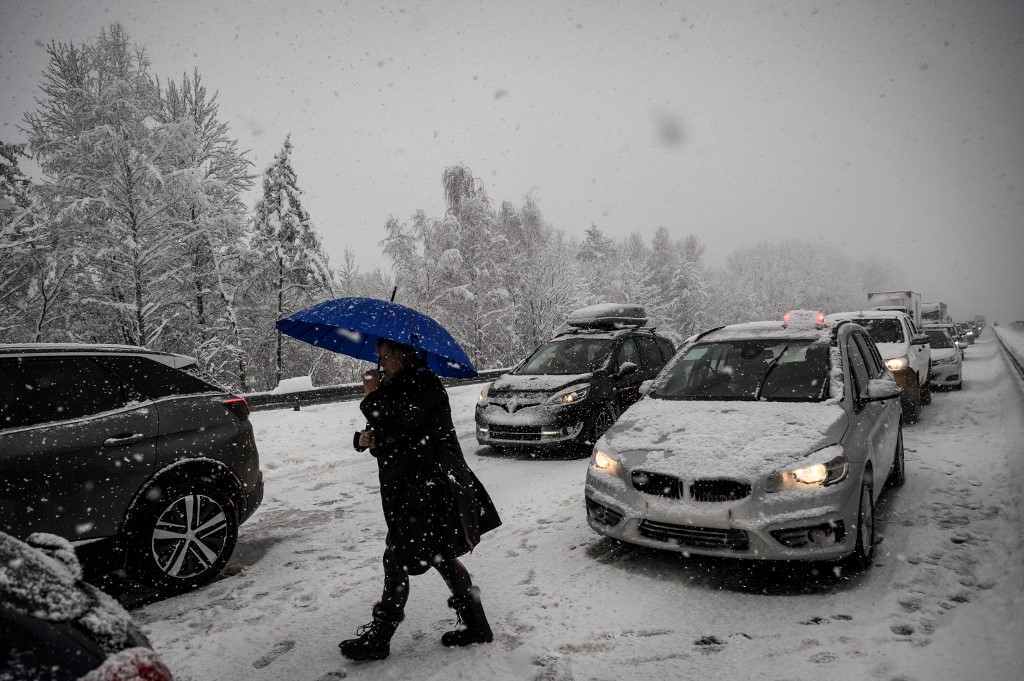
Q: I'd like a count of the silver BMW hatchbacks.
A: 1